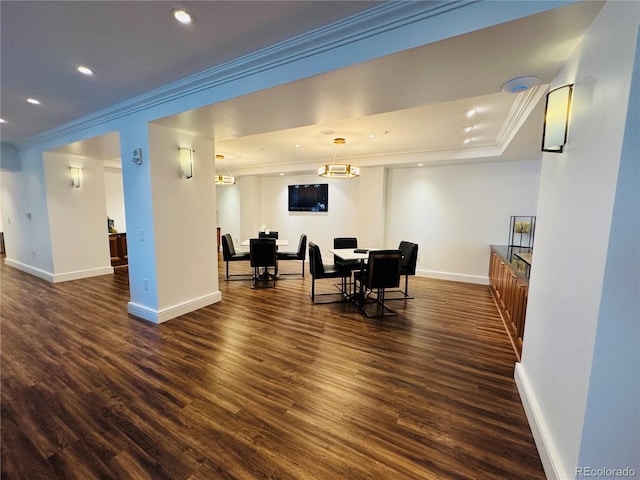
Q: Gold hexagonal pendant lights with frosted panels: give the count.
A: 2